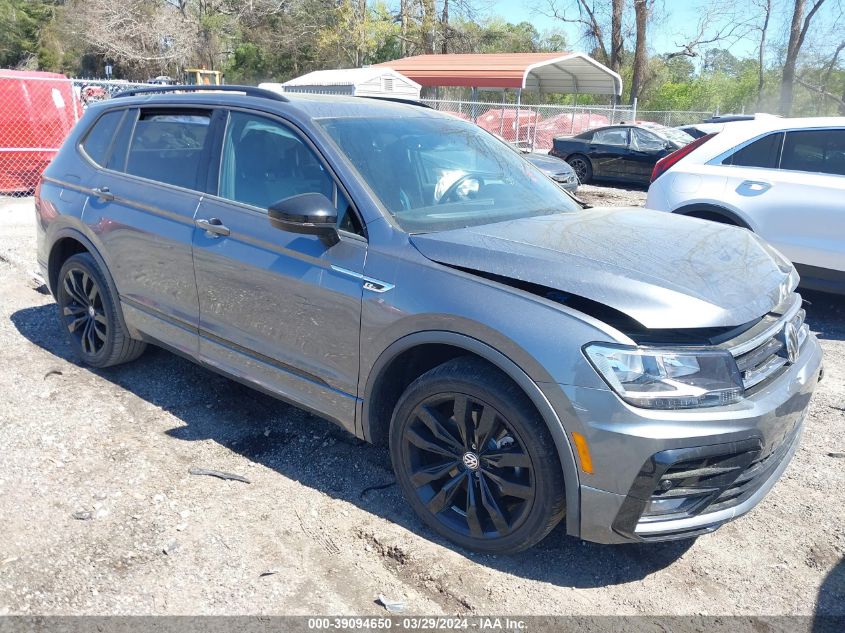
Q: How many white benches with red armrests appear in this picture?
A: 0